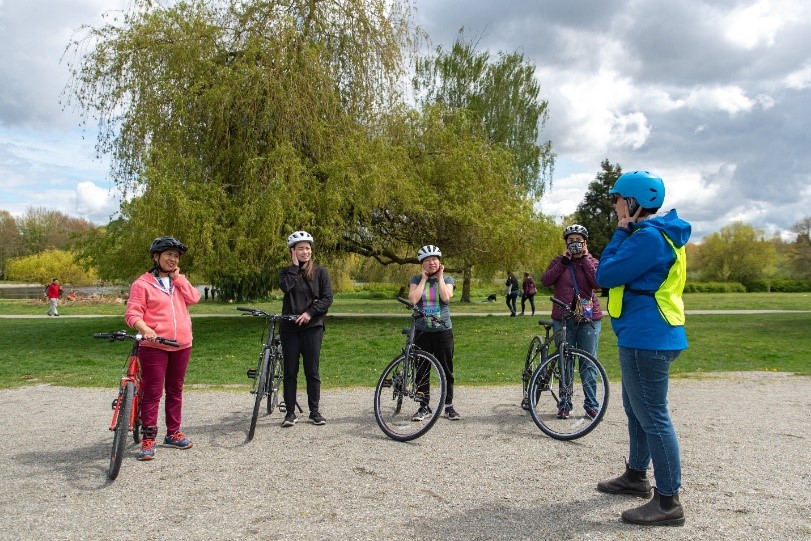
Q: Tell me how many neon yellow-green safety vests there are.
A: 1